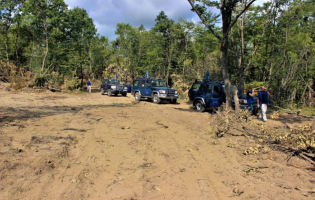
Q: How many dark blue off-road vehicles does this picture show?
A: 3